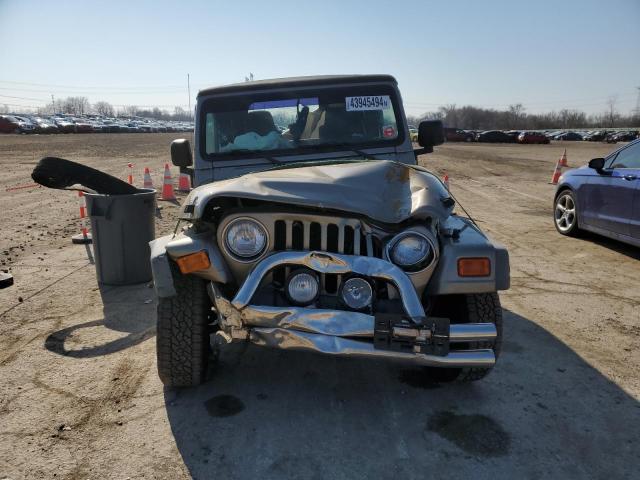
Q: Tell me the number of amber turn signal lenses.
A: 2